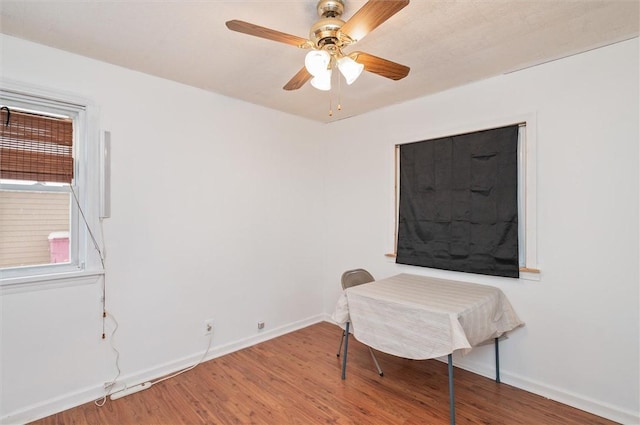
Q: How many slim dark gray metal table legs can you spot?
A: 3